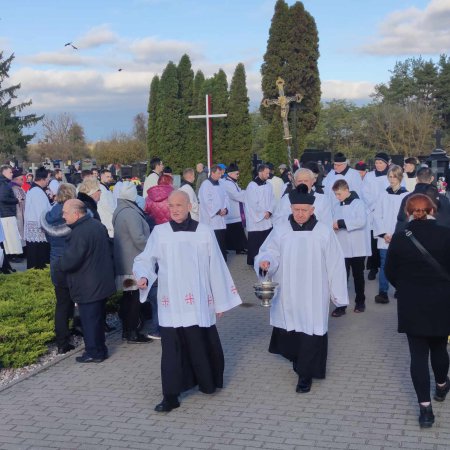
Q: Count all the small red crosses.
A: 4